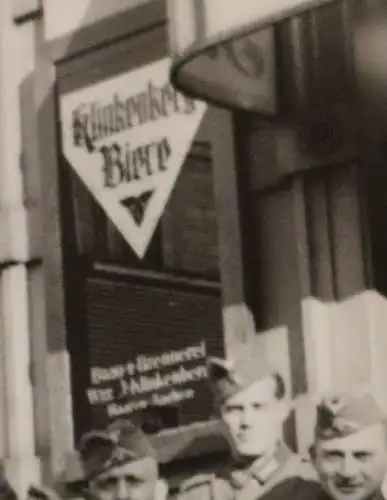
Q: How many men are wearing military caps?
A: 3